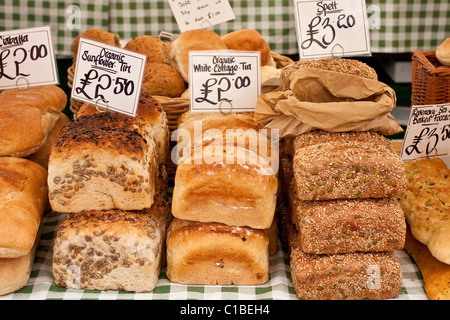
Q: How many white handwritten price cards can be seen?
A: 6